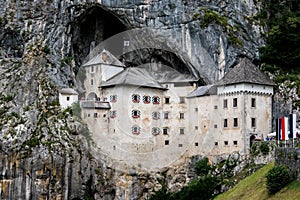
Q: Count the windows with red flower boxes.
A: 9